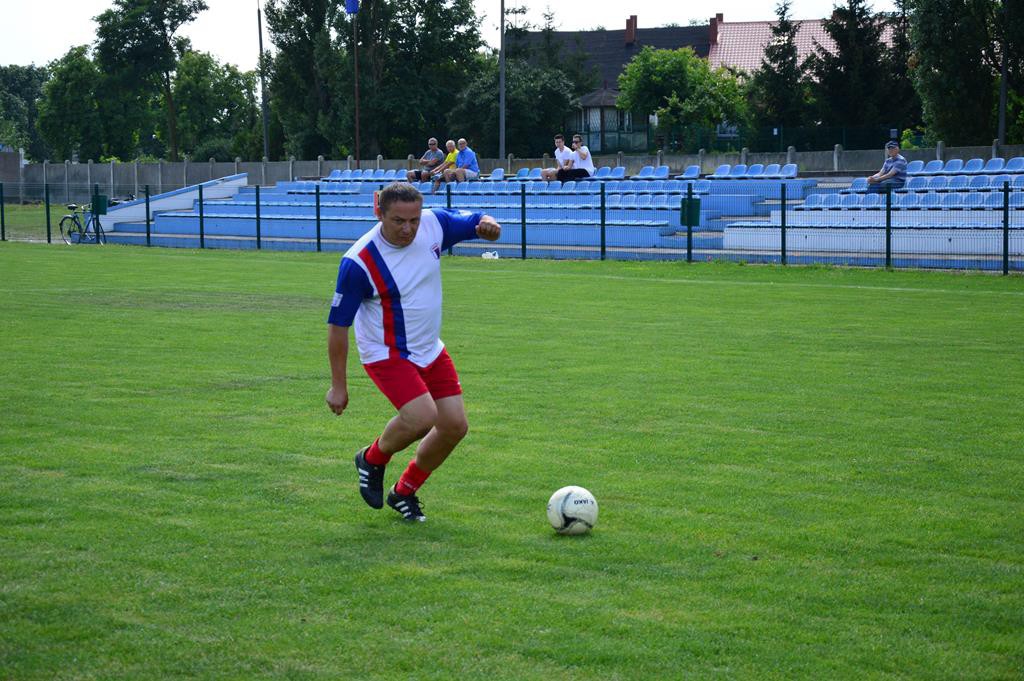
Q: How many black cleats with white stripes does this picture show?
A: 2